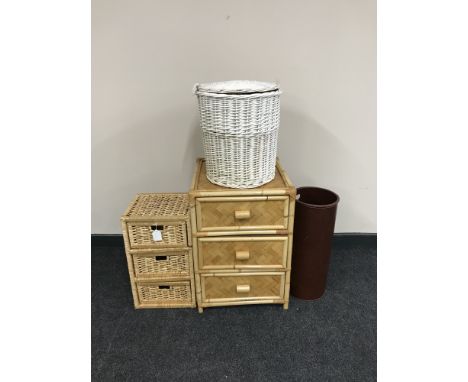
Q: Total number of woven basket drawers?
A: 3